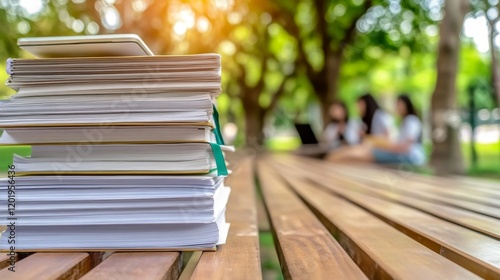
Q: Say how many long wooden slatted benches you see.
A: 1